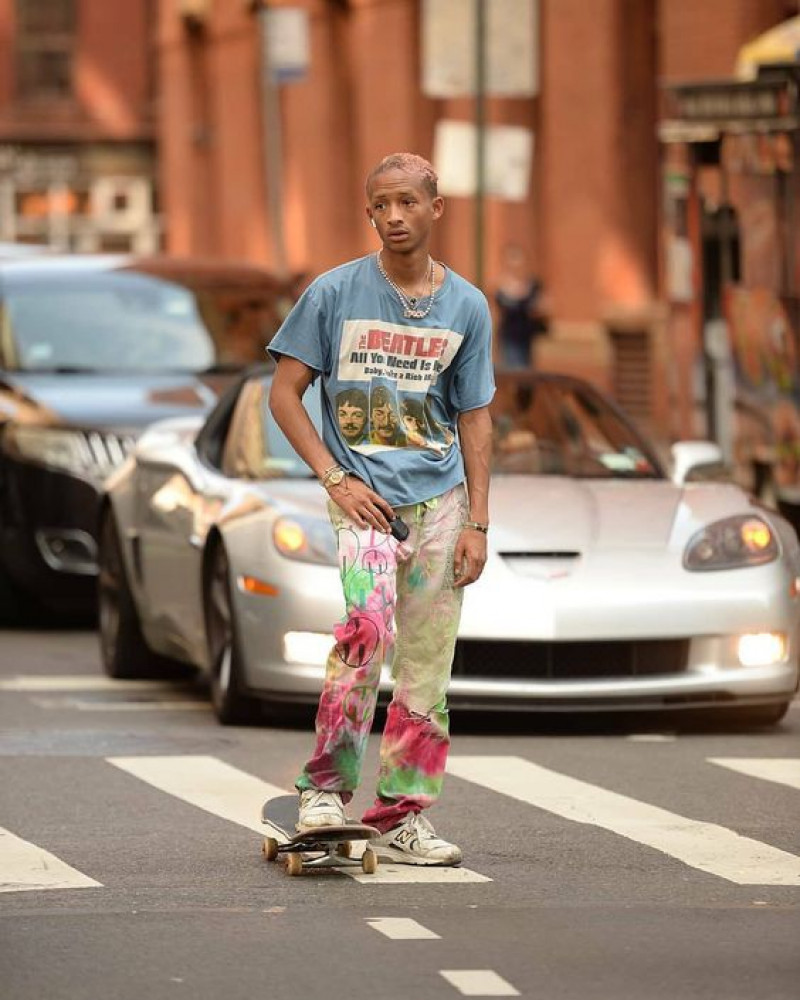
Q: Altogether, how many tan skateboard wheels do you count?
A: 4